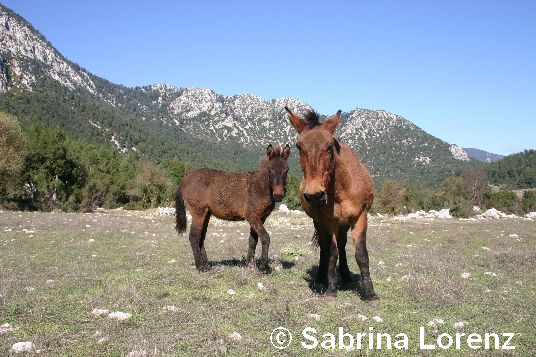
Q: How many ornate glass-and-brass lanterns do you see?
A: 0